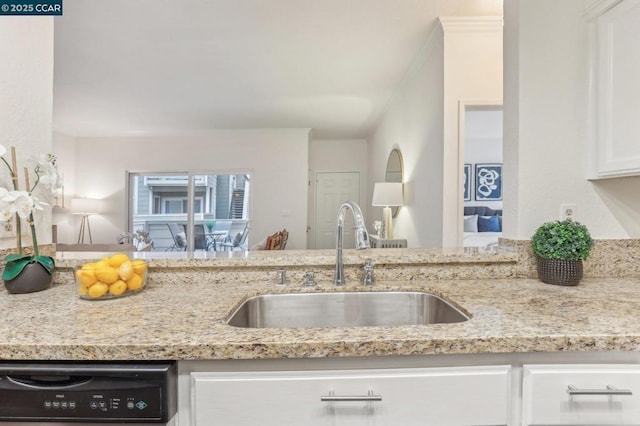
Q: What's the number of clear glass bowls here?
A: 1